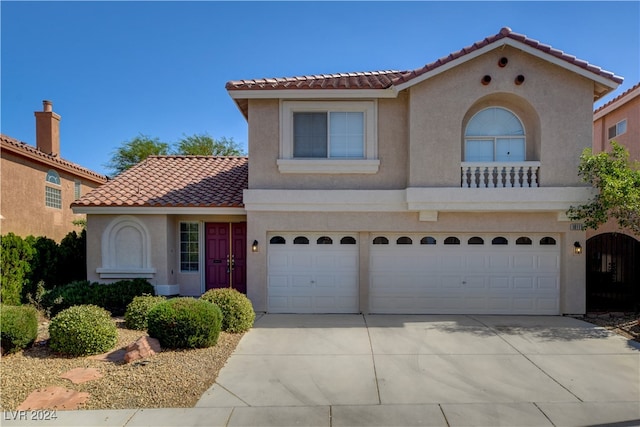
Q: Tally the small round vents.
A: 3